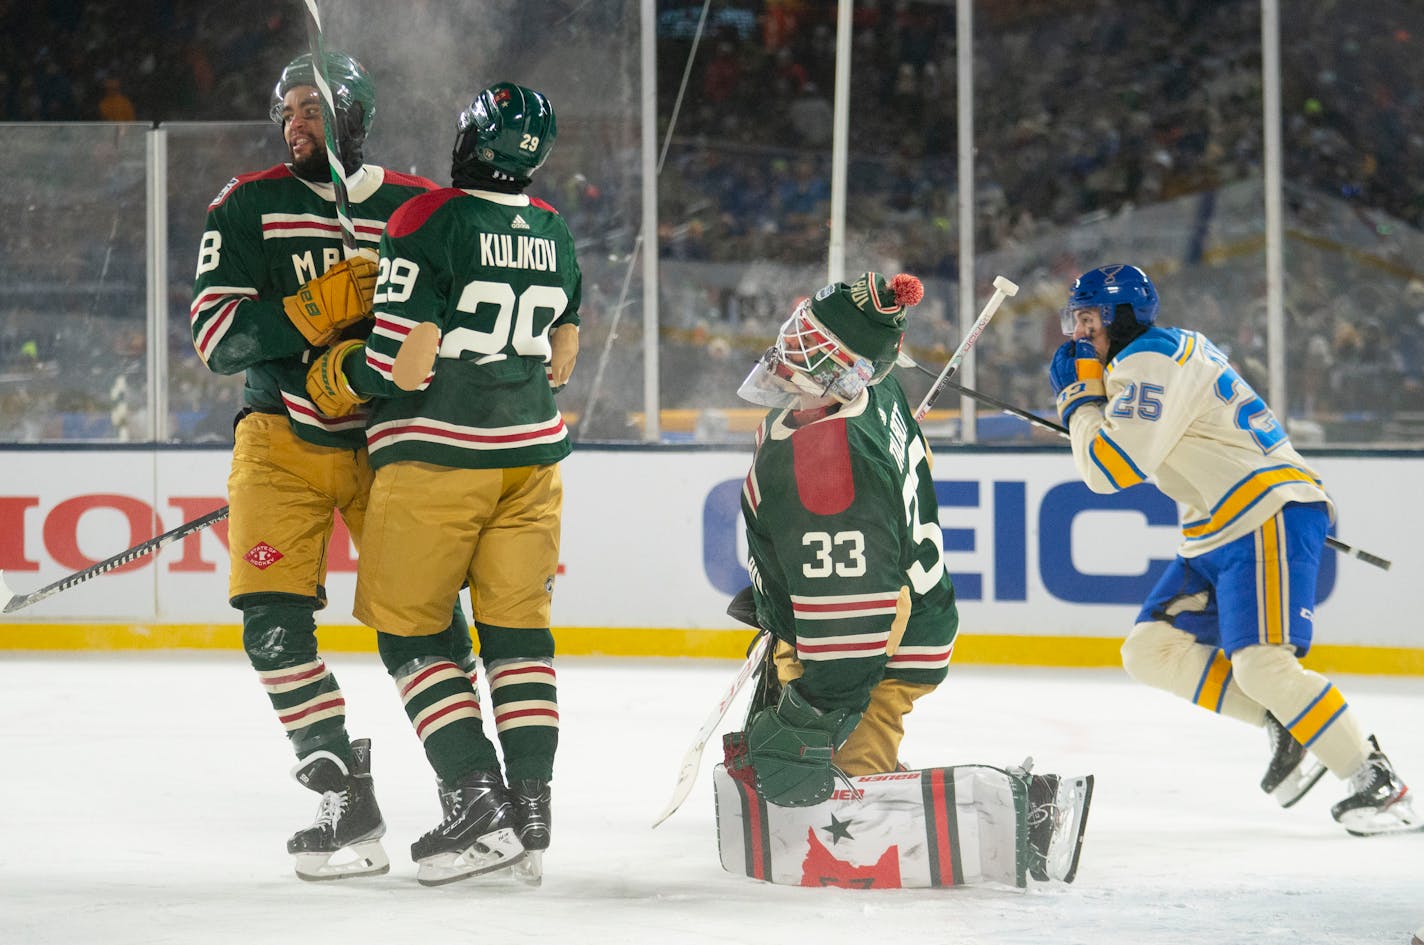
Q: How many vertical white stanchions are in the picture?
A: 5